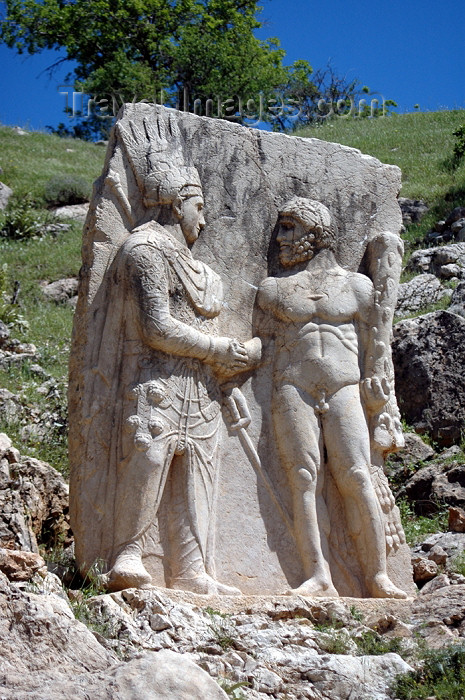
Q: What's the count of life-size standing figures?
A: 2